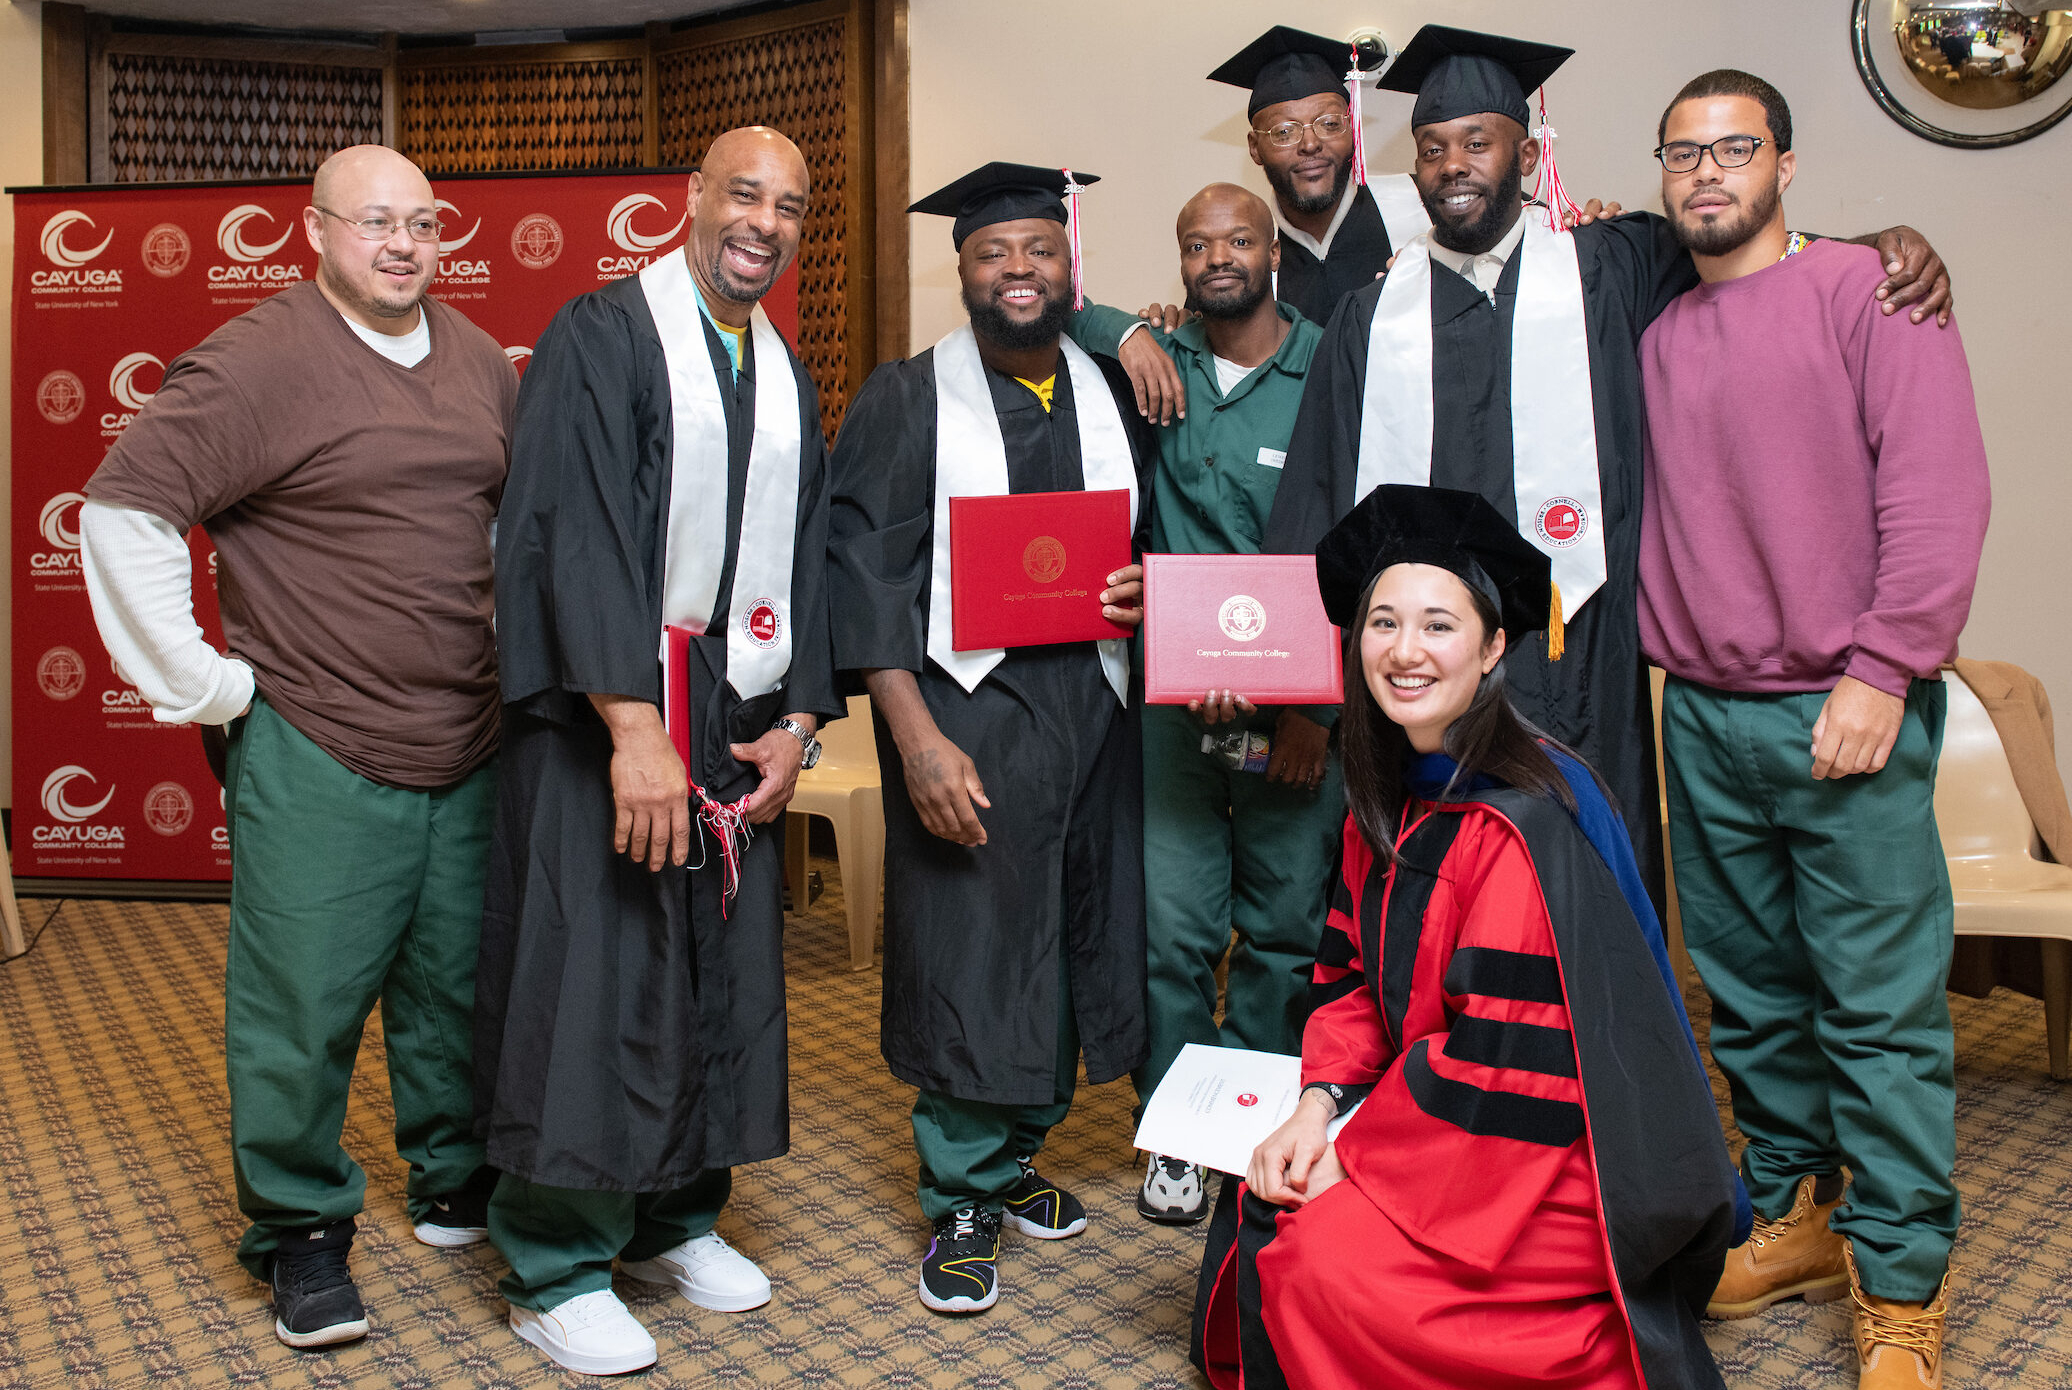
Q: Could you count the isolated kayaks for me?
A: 0